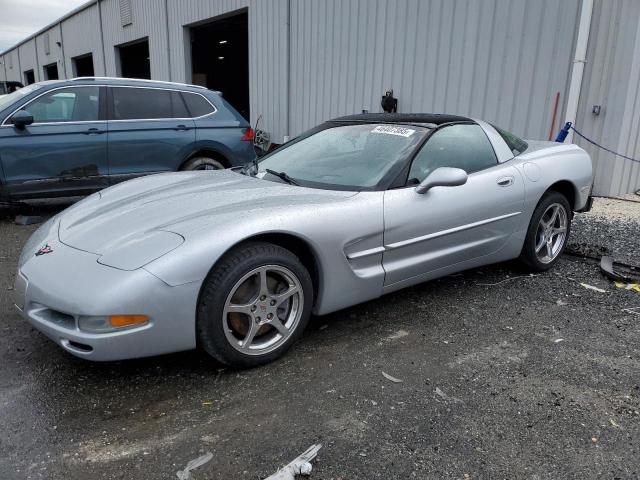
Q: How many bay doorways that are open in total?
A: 5